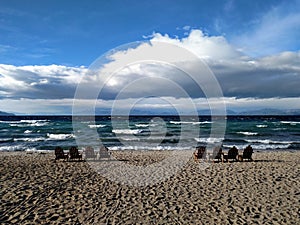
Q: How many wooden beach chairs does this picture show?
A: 8